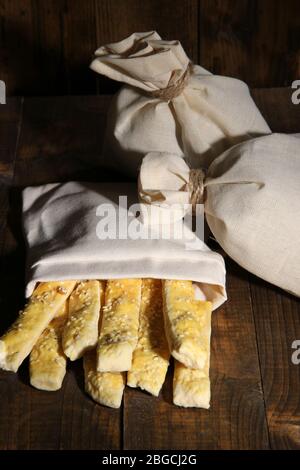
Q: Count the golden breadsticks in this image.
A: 8